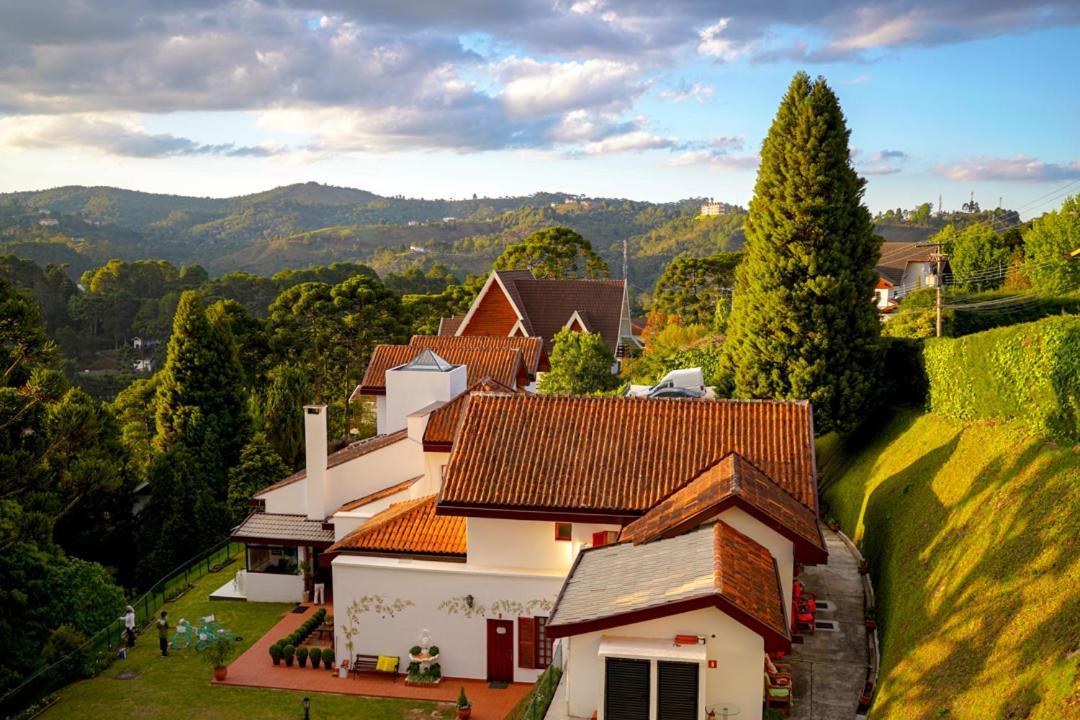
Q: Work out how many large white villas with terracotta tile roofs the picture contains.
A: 1